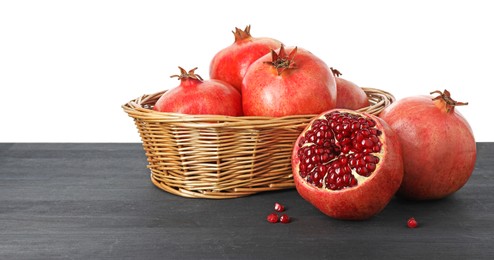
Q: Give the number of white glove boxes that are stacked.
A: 0